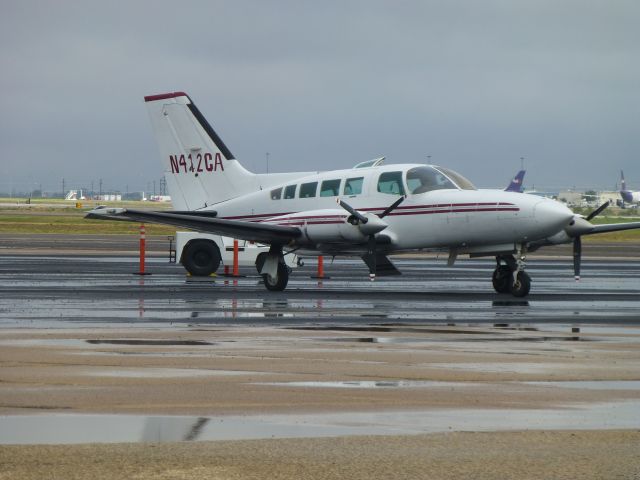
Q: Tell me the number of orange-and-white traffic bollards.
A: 3